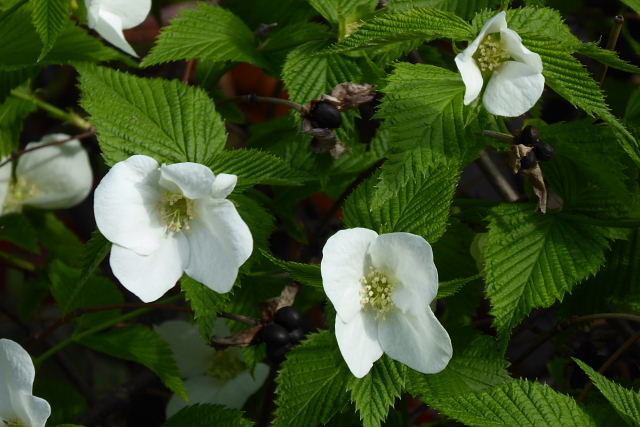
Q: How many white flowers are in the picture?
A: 7